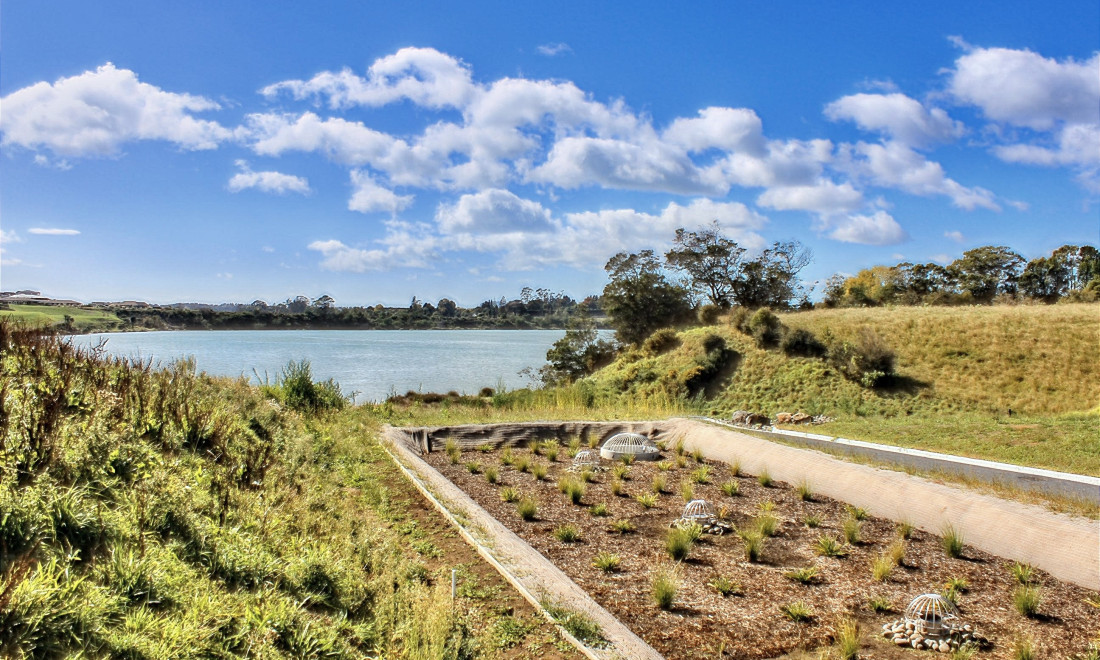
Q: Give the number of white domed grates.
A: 4